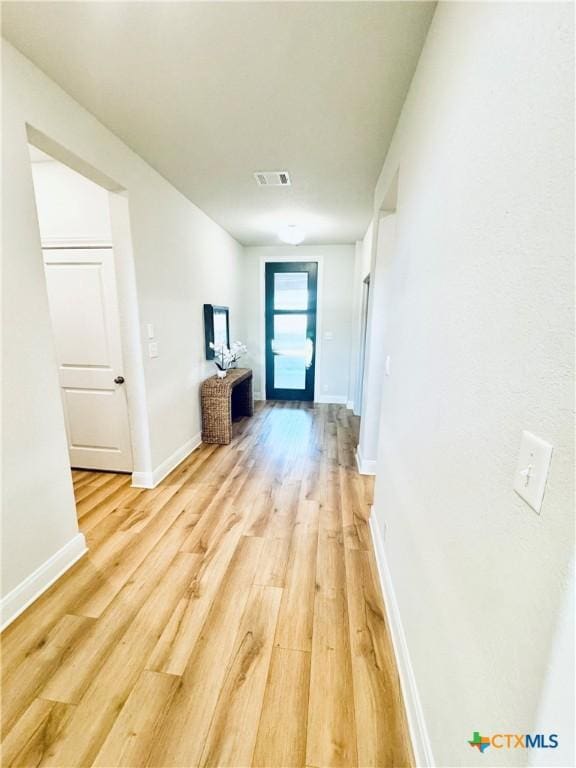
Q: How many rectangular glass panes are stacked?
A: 3